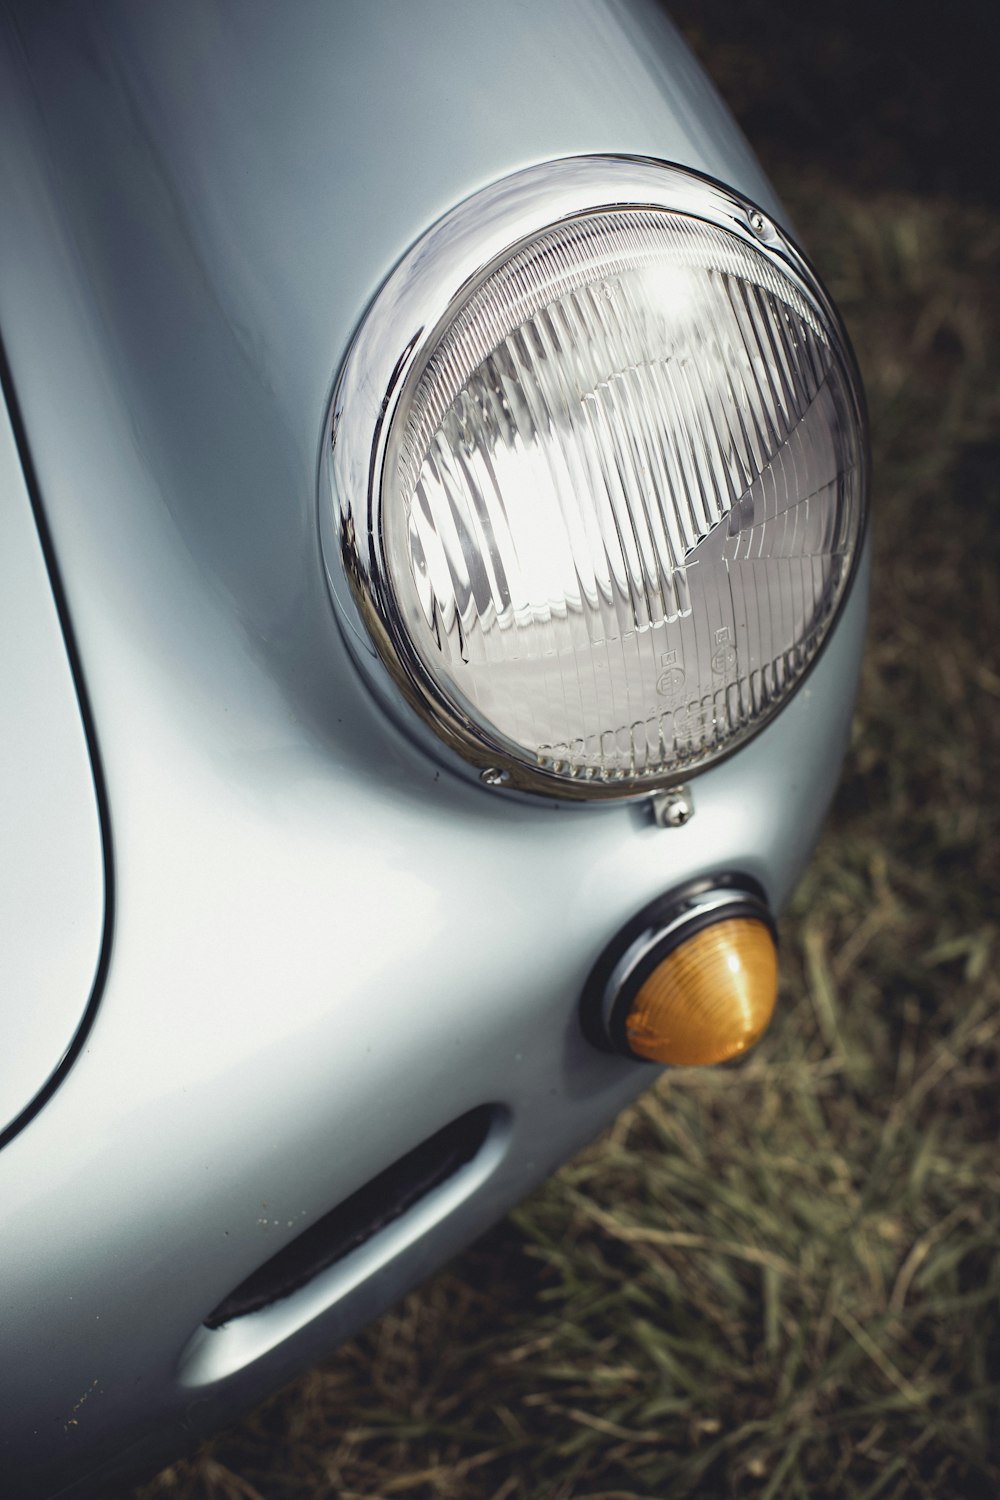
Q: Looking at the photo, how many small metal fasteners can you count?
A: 3